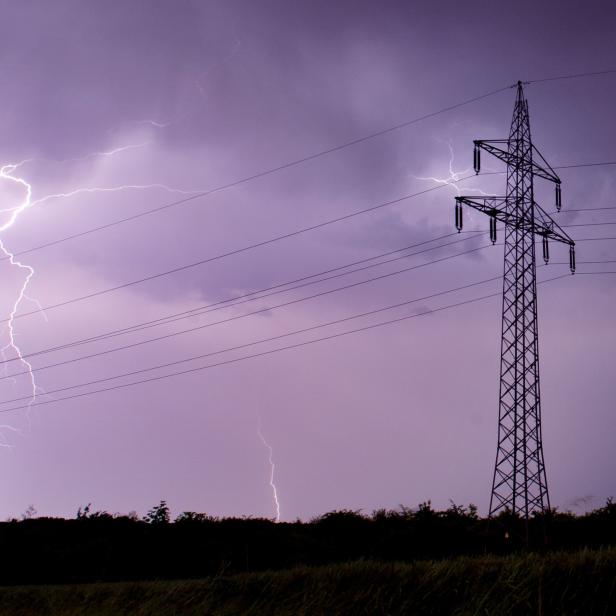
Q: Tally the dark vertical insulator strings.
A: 6